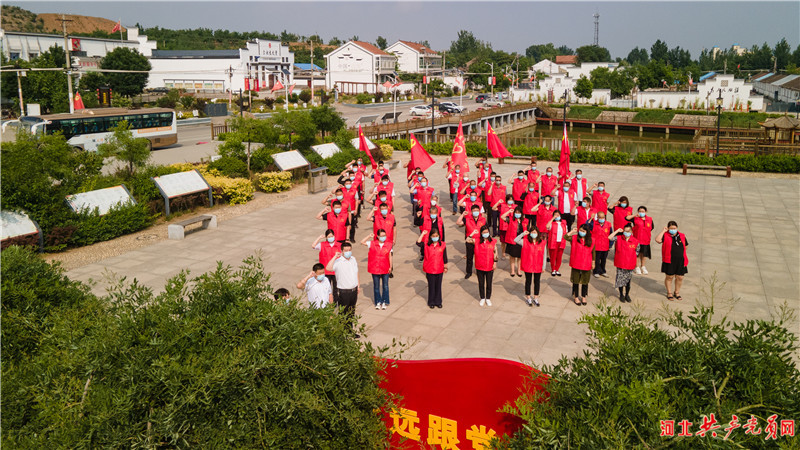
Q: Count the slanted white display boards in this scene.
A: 6